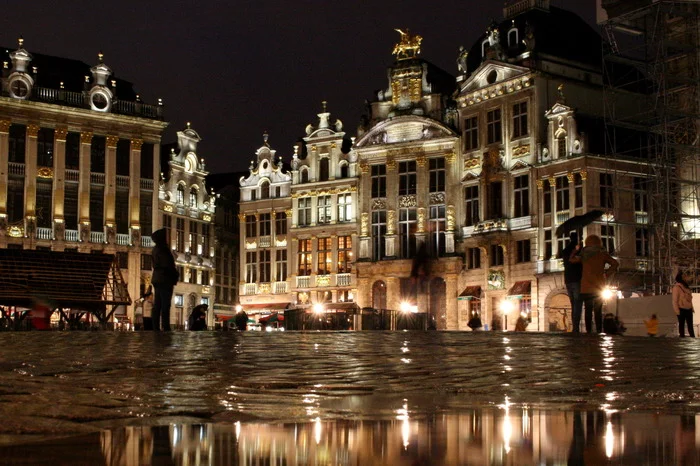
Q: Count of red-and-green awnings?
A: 2